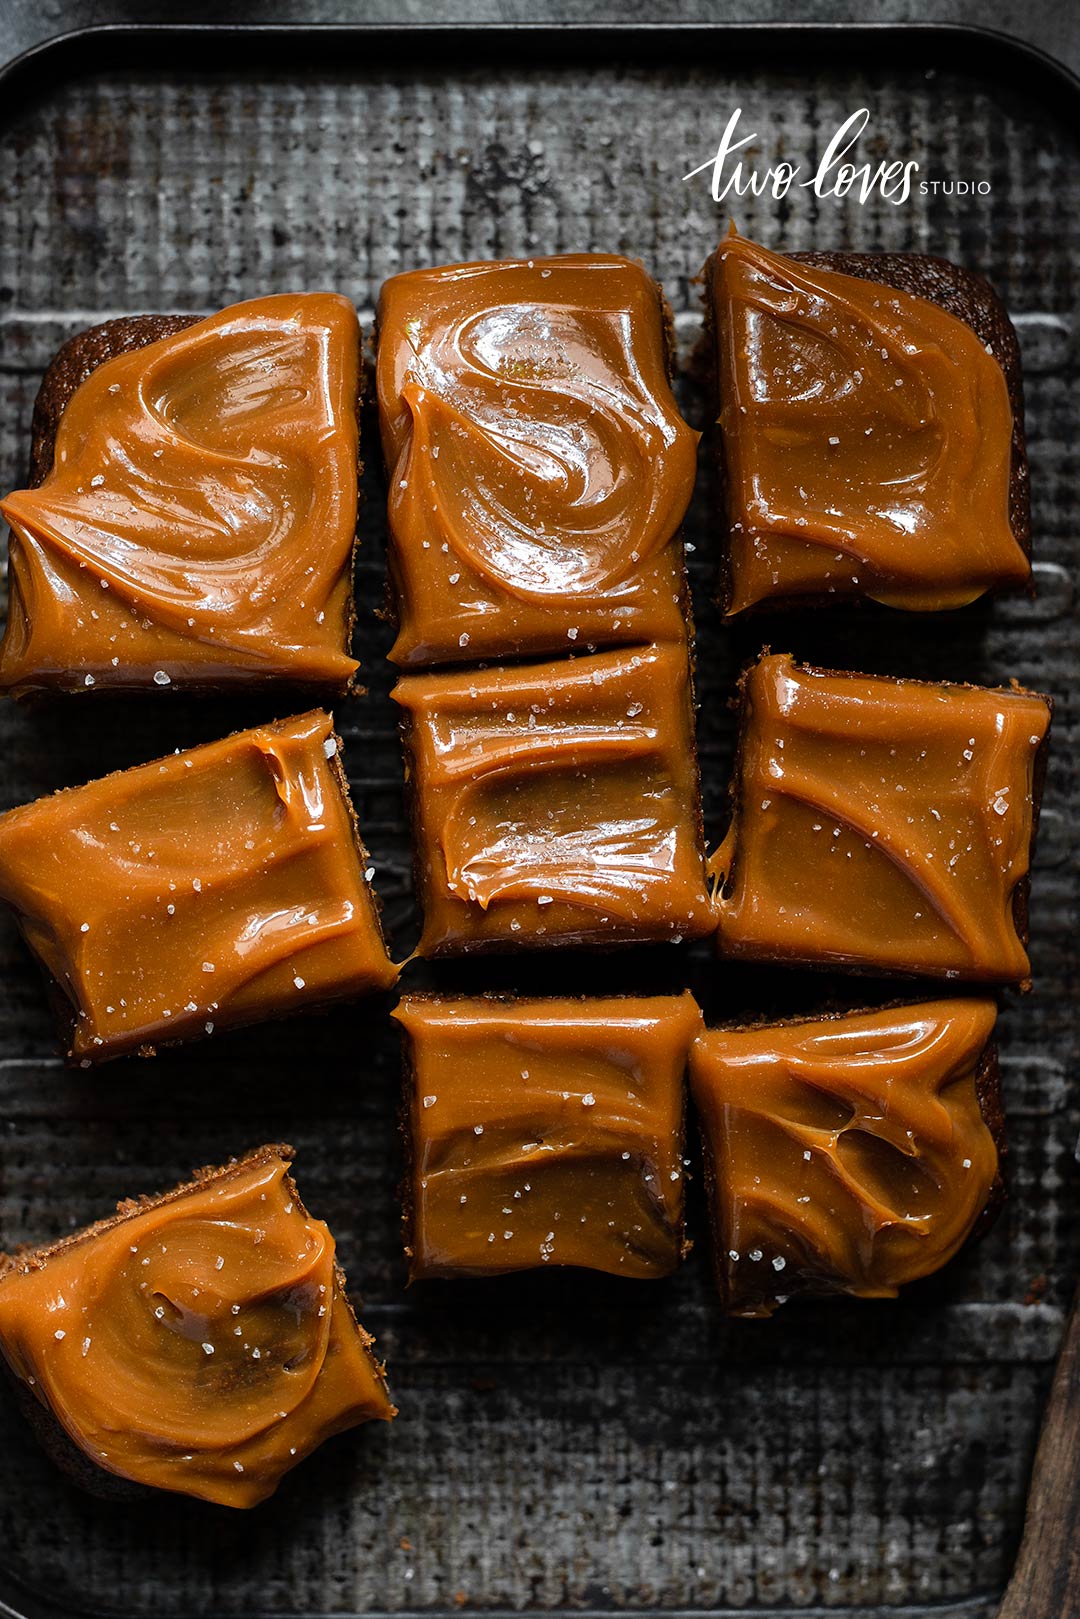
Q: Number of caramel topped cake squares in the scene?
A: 9